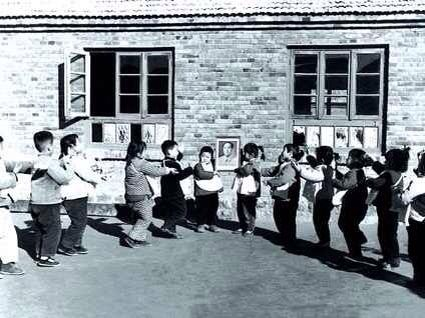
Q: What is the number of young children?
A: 12